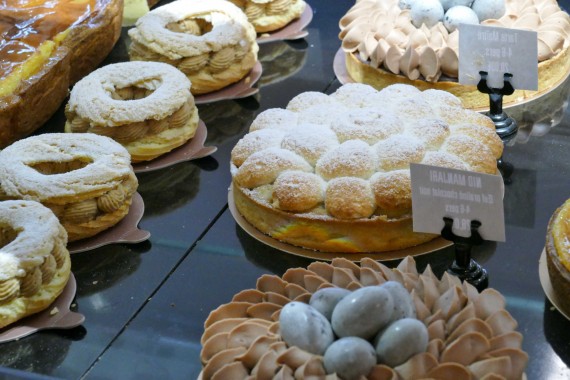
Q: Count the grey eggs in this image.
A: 11